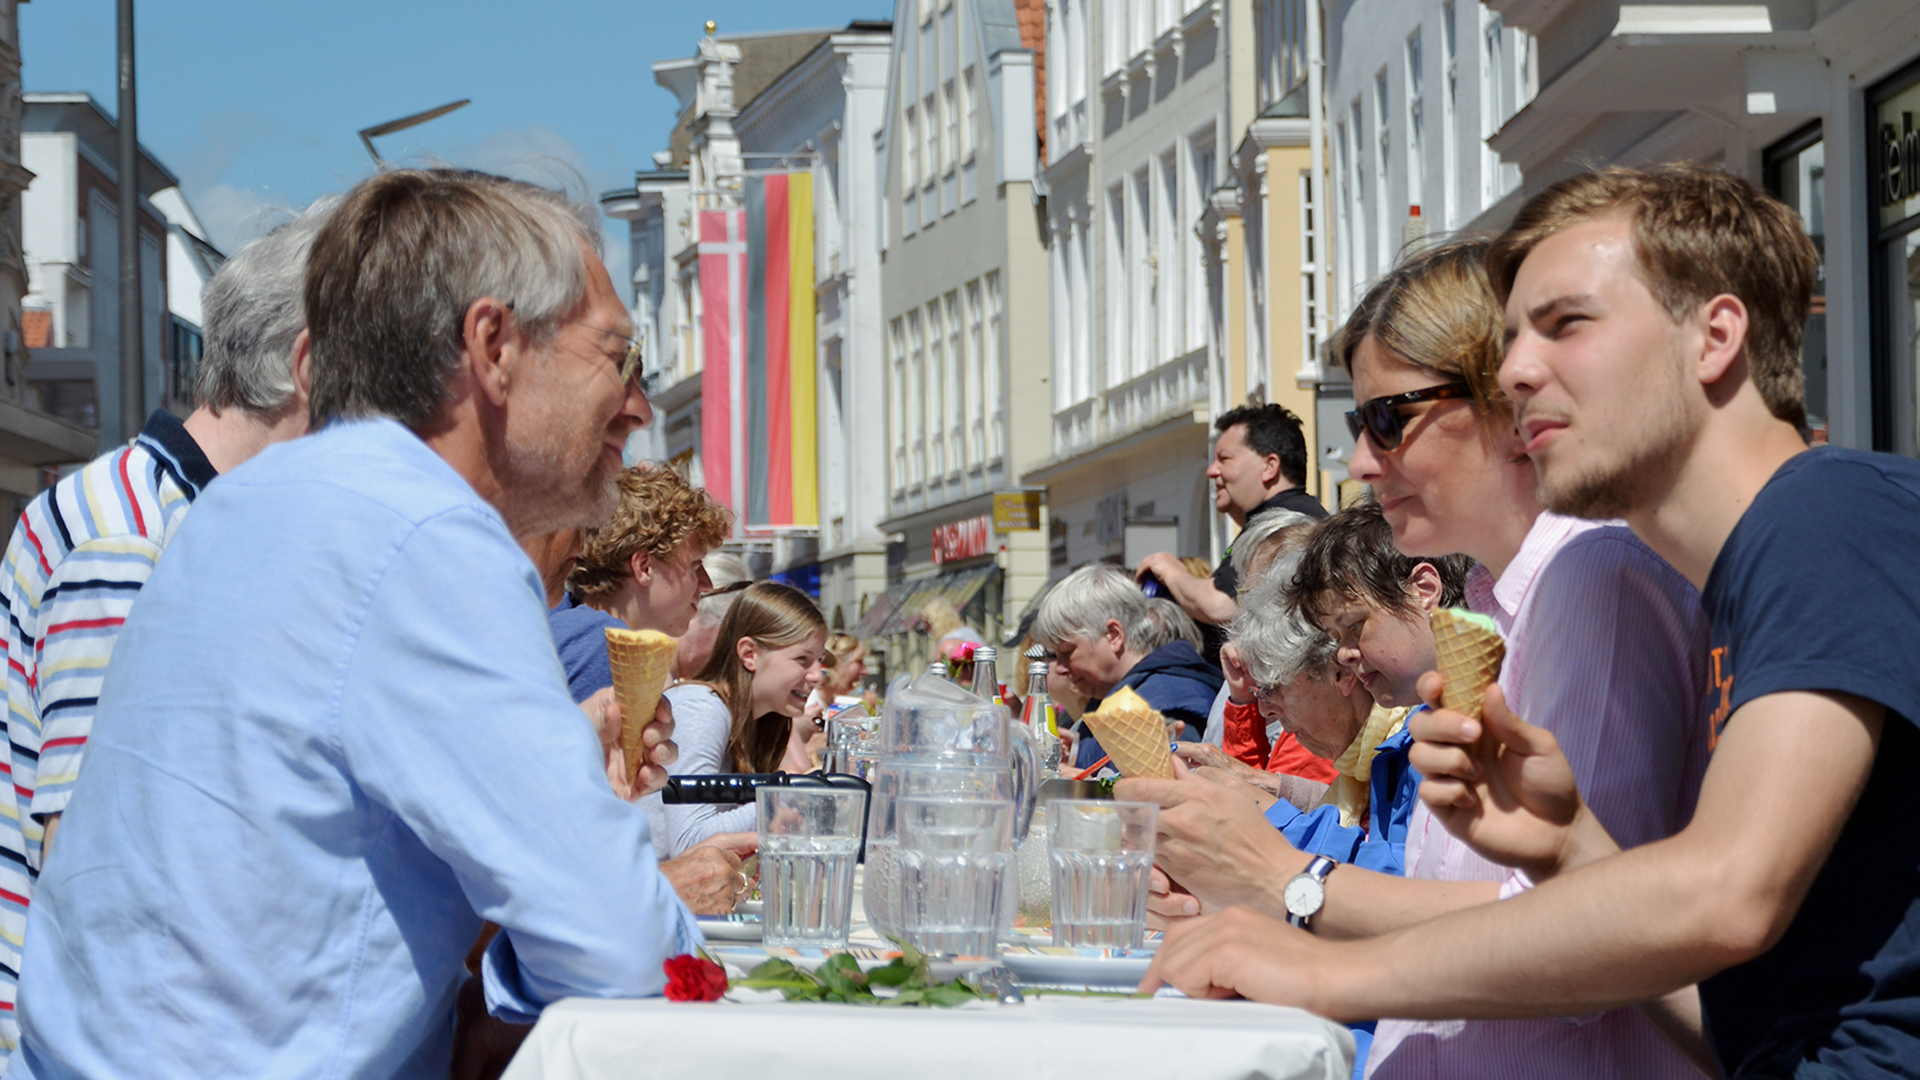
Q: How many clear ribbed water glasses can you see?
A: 3